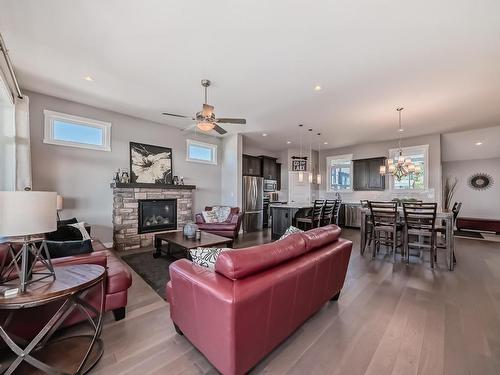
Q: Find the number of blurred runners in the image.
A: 0